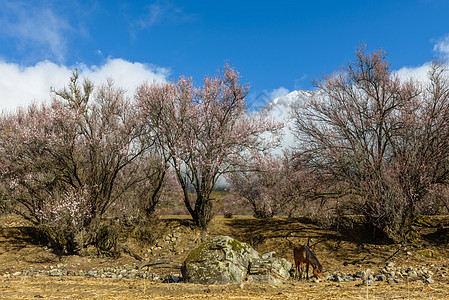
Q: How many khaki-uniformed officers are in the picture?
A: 0